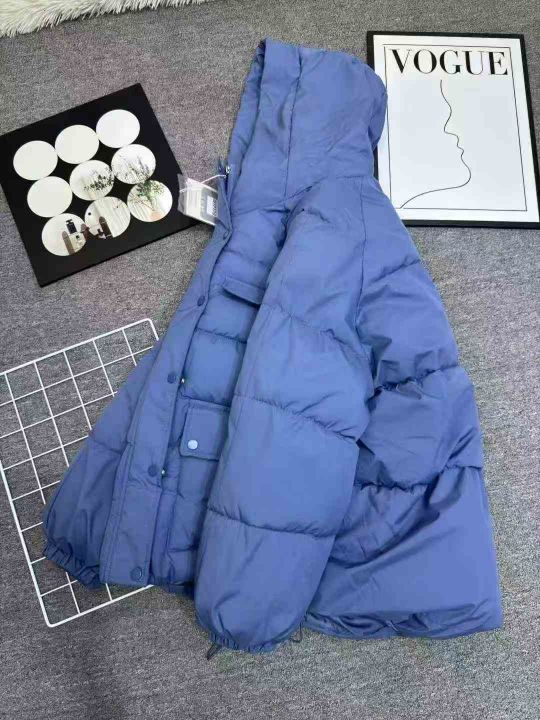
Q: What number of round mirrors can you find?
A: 9